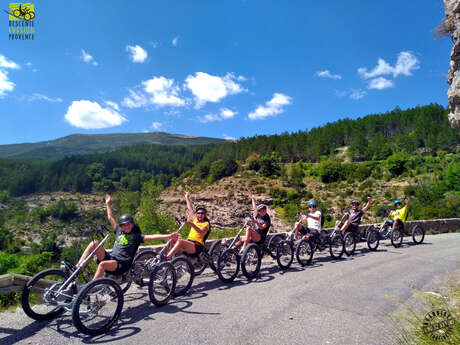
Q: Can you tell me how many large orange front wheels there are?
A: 0